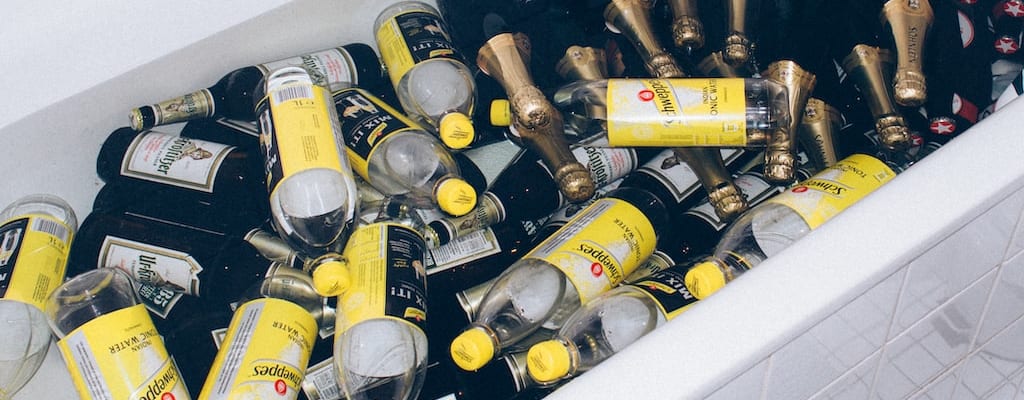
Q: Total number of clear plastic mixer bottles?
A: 11